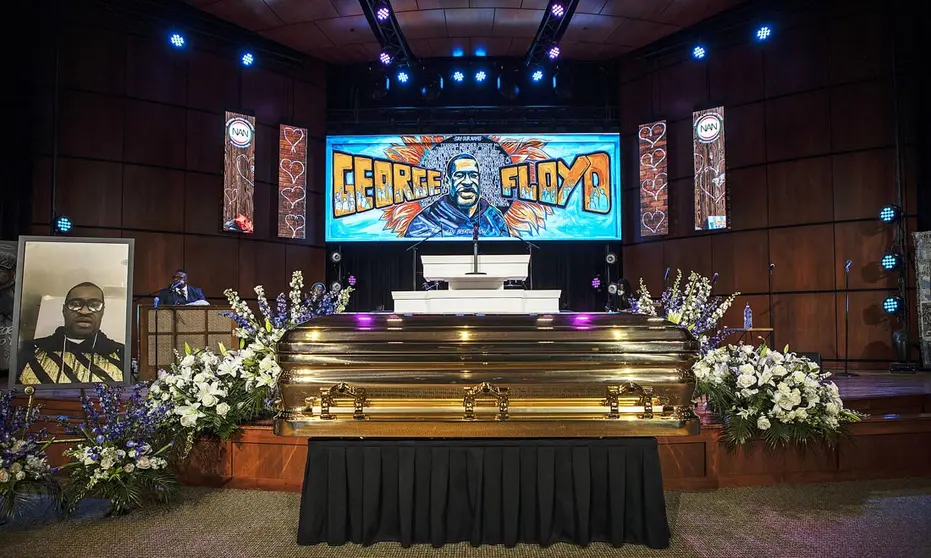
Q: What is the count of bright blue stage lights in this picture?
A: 12